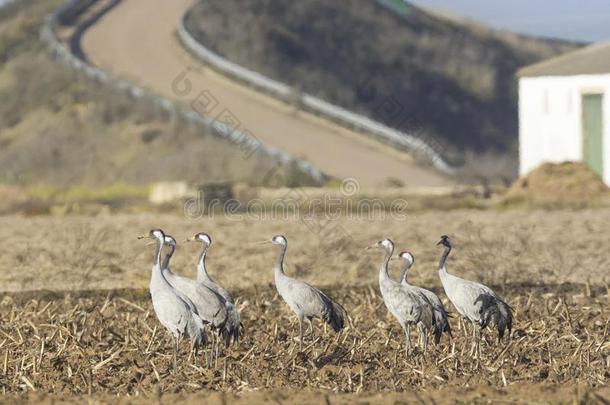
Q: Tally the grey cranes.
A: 7